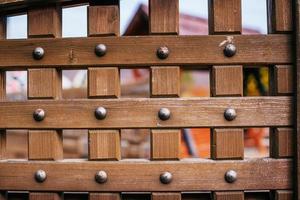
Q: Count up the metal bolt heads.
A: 12